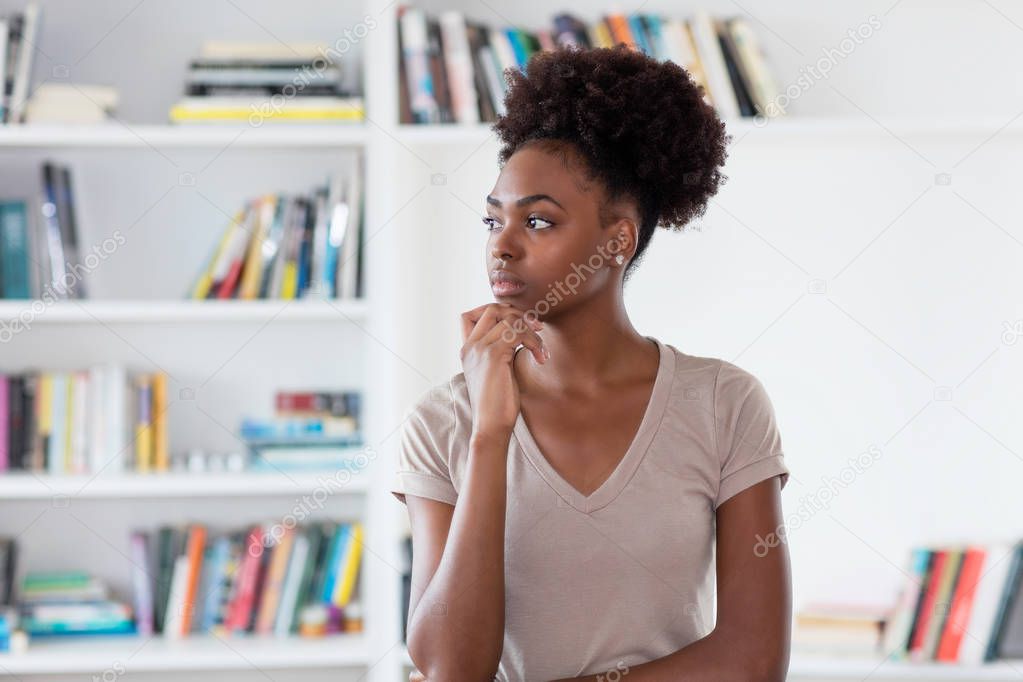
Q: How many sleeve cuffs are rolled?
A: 2